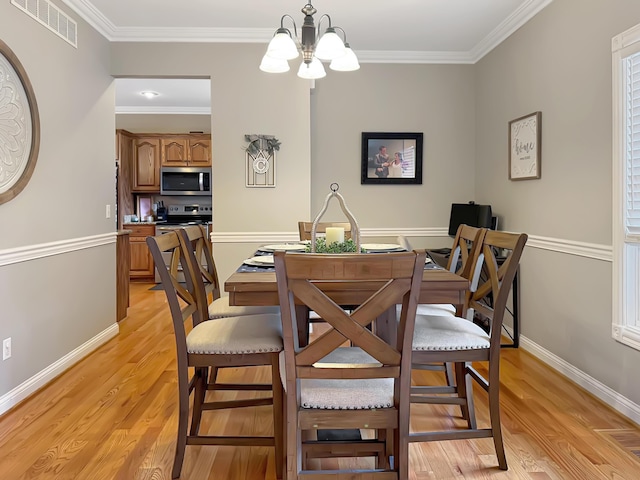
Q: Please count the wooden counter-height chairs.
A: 6